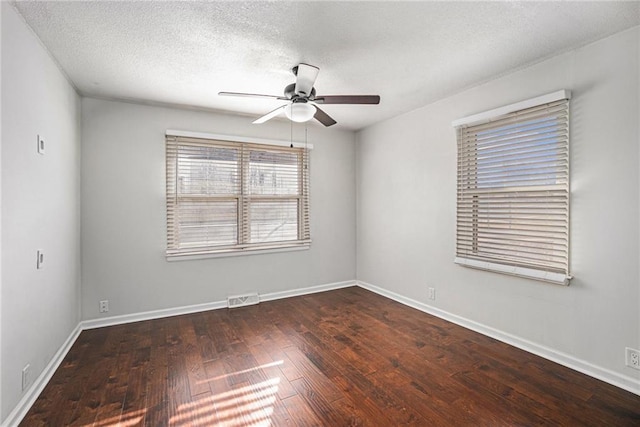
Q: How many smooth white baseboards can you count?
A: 3